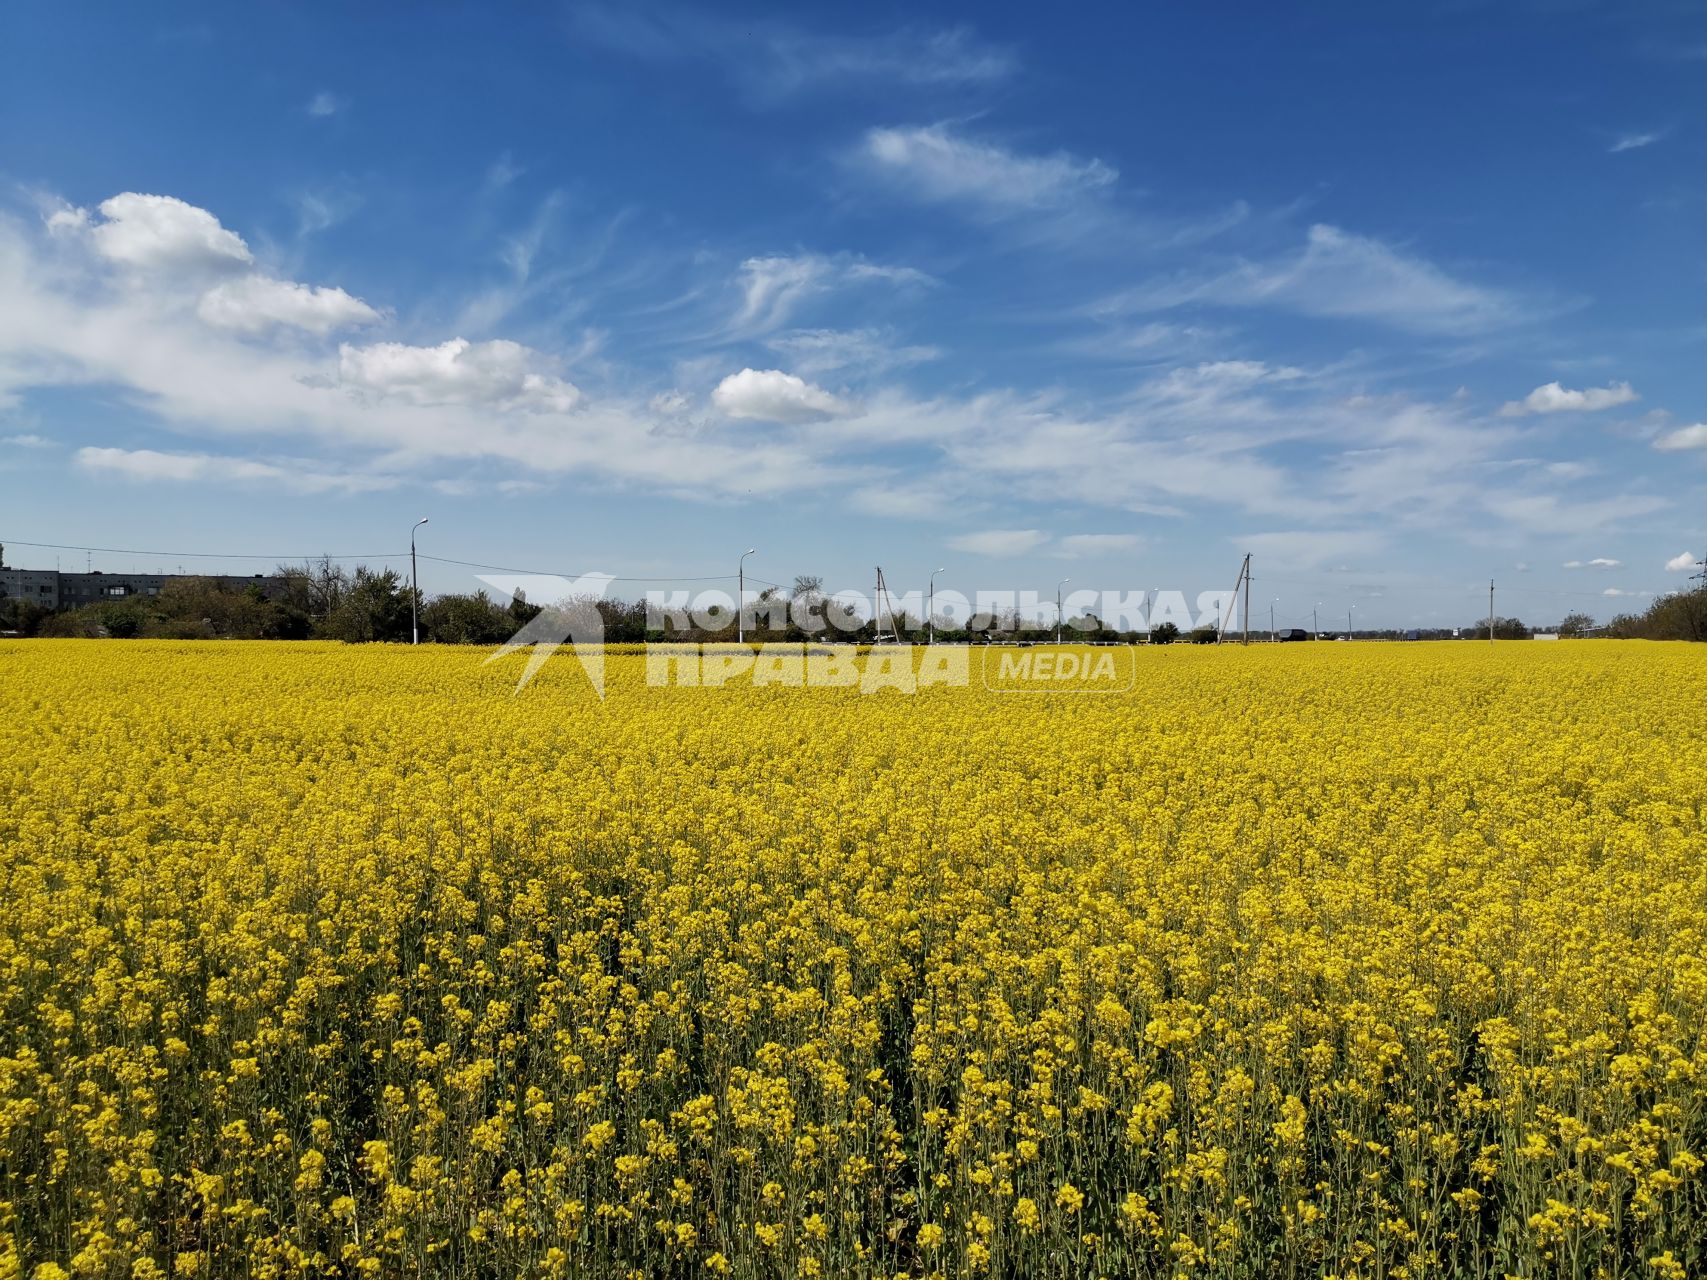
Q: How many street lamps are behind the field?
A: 9